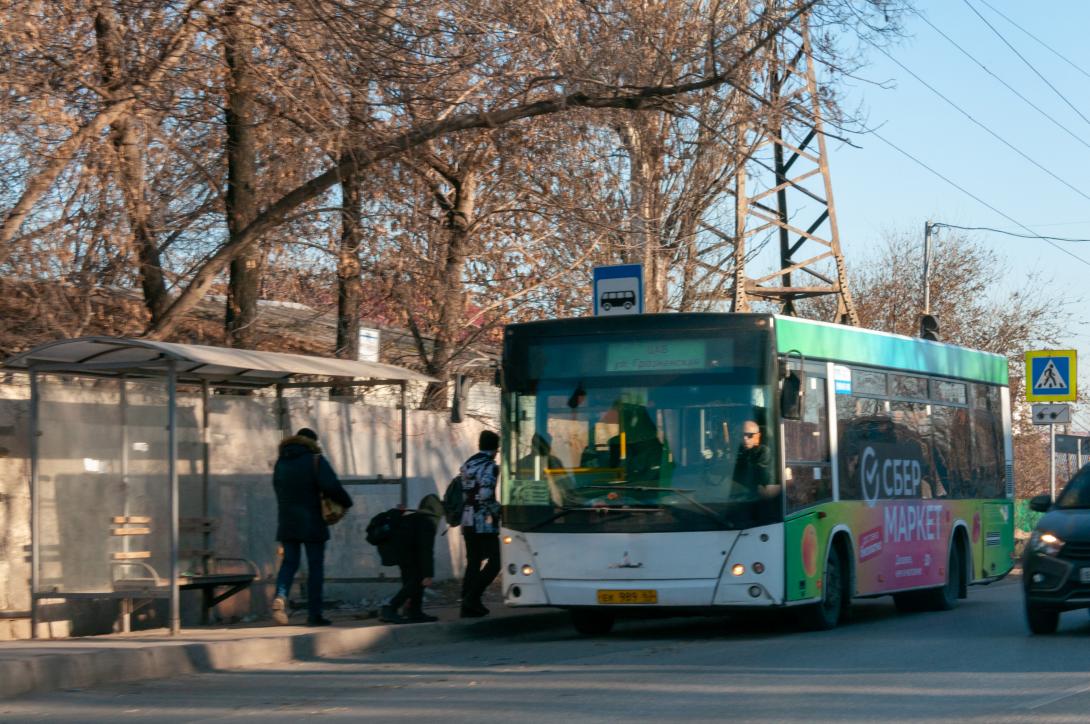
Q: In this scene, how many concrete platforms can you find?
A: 1